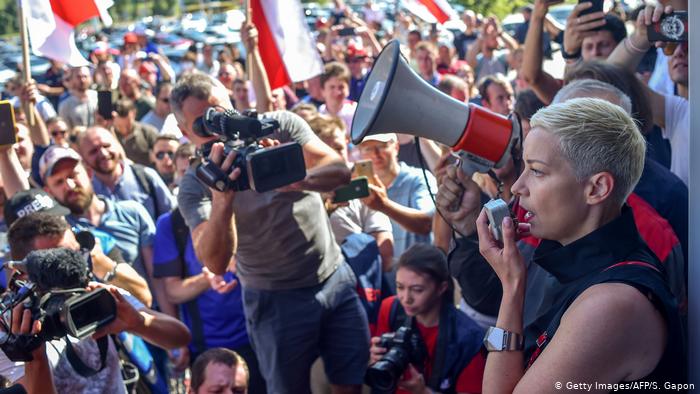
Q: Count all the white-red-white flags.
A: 3